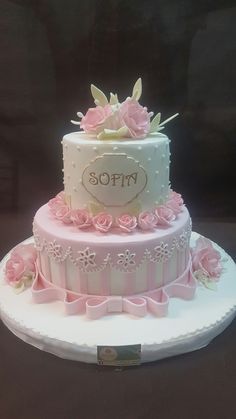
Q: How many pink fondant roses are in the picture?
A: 12